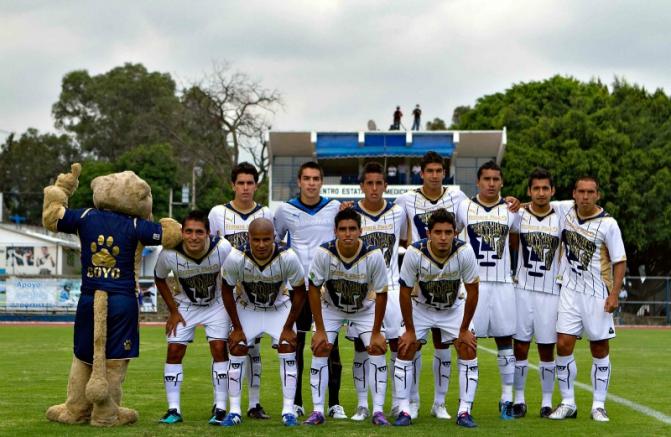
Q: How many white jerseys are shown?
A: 11